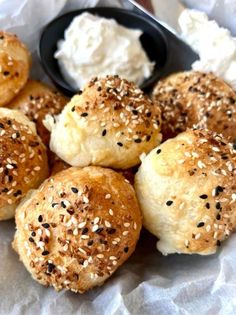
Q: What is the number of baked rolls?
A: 7